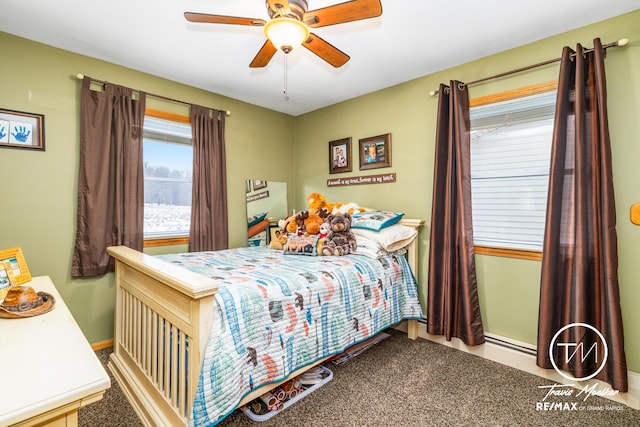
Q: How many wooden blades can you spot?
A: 5